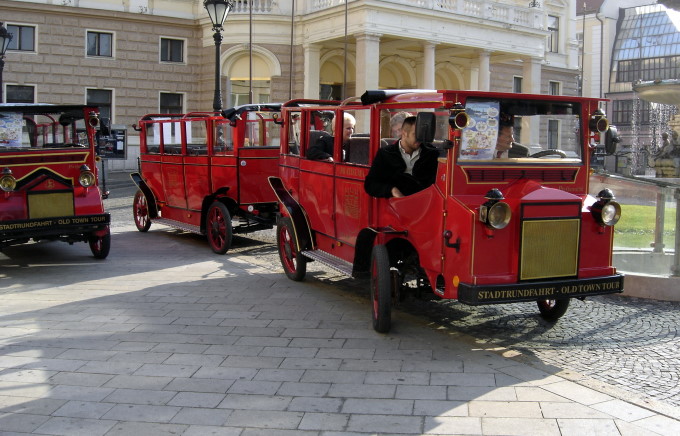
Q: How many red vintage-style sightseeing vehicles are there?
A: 3